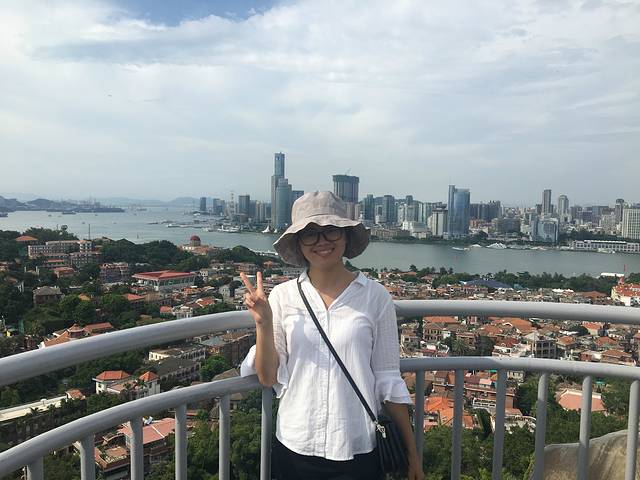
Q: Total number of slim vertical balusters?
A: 12